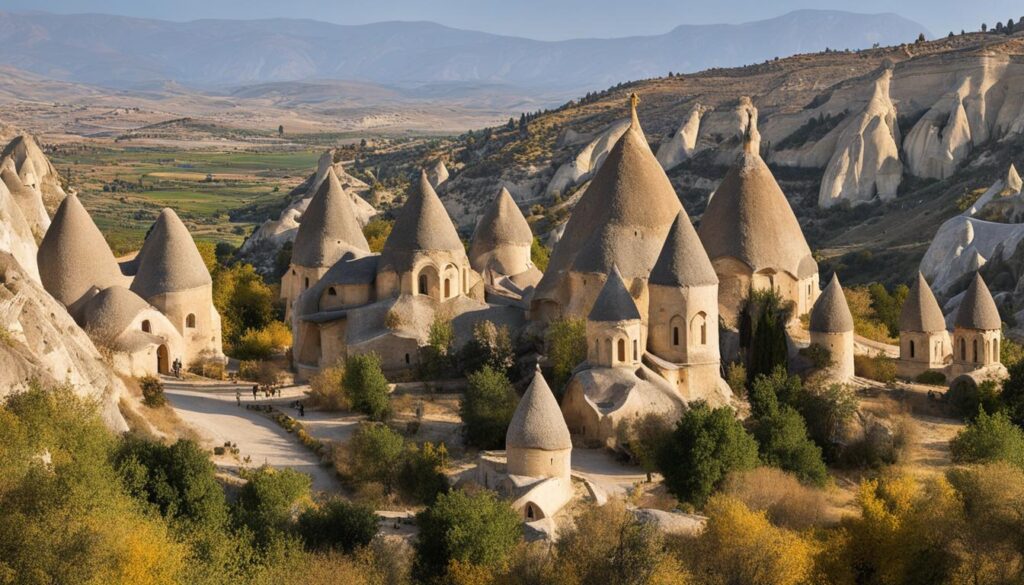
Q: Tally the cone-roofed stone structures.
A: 13